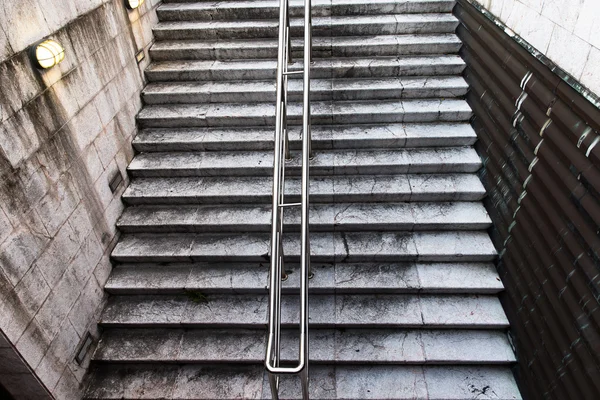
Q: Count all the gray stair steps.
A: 15